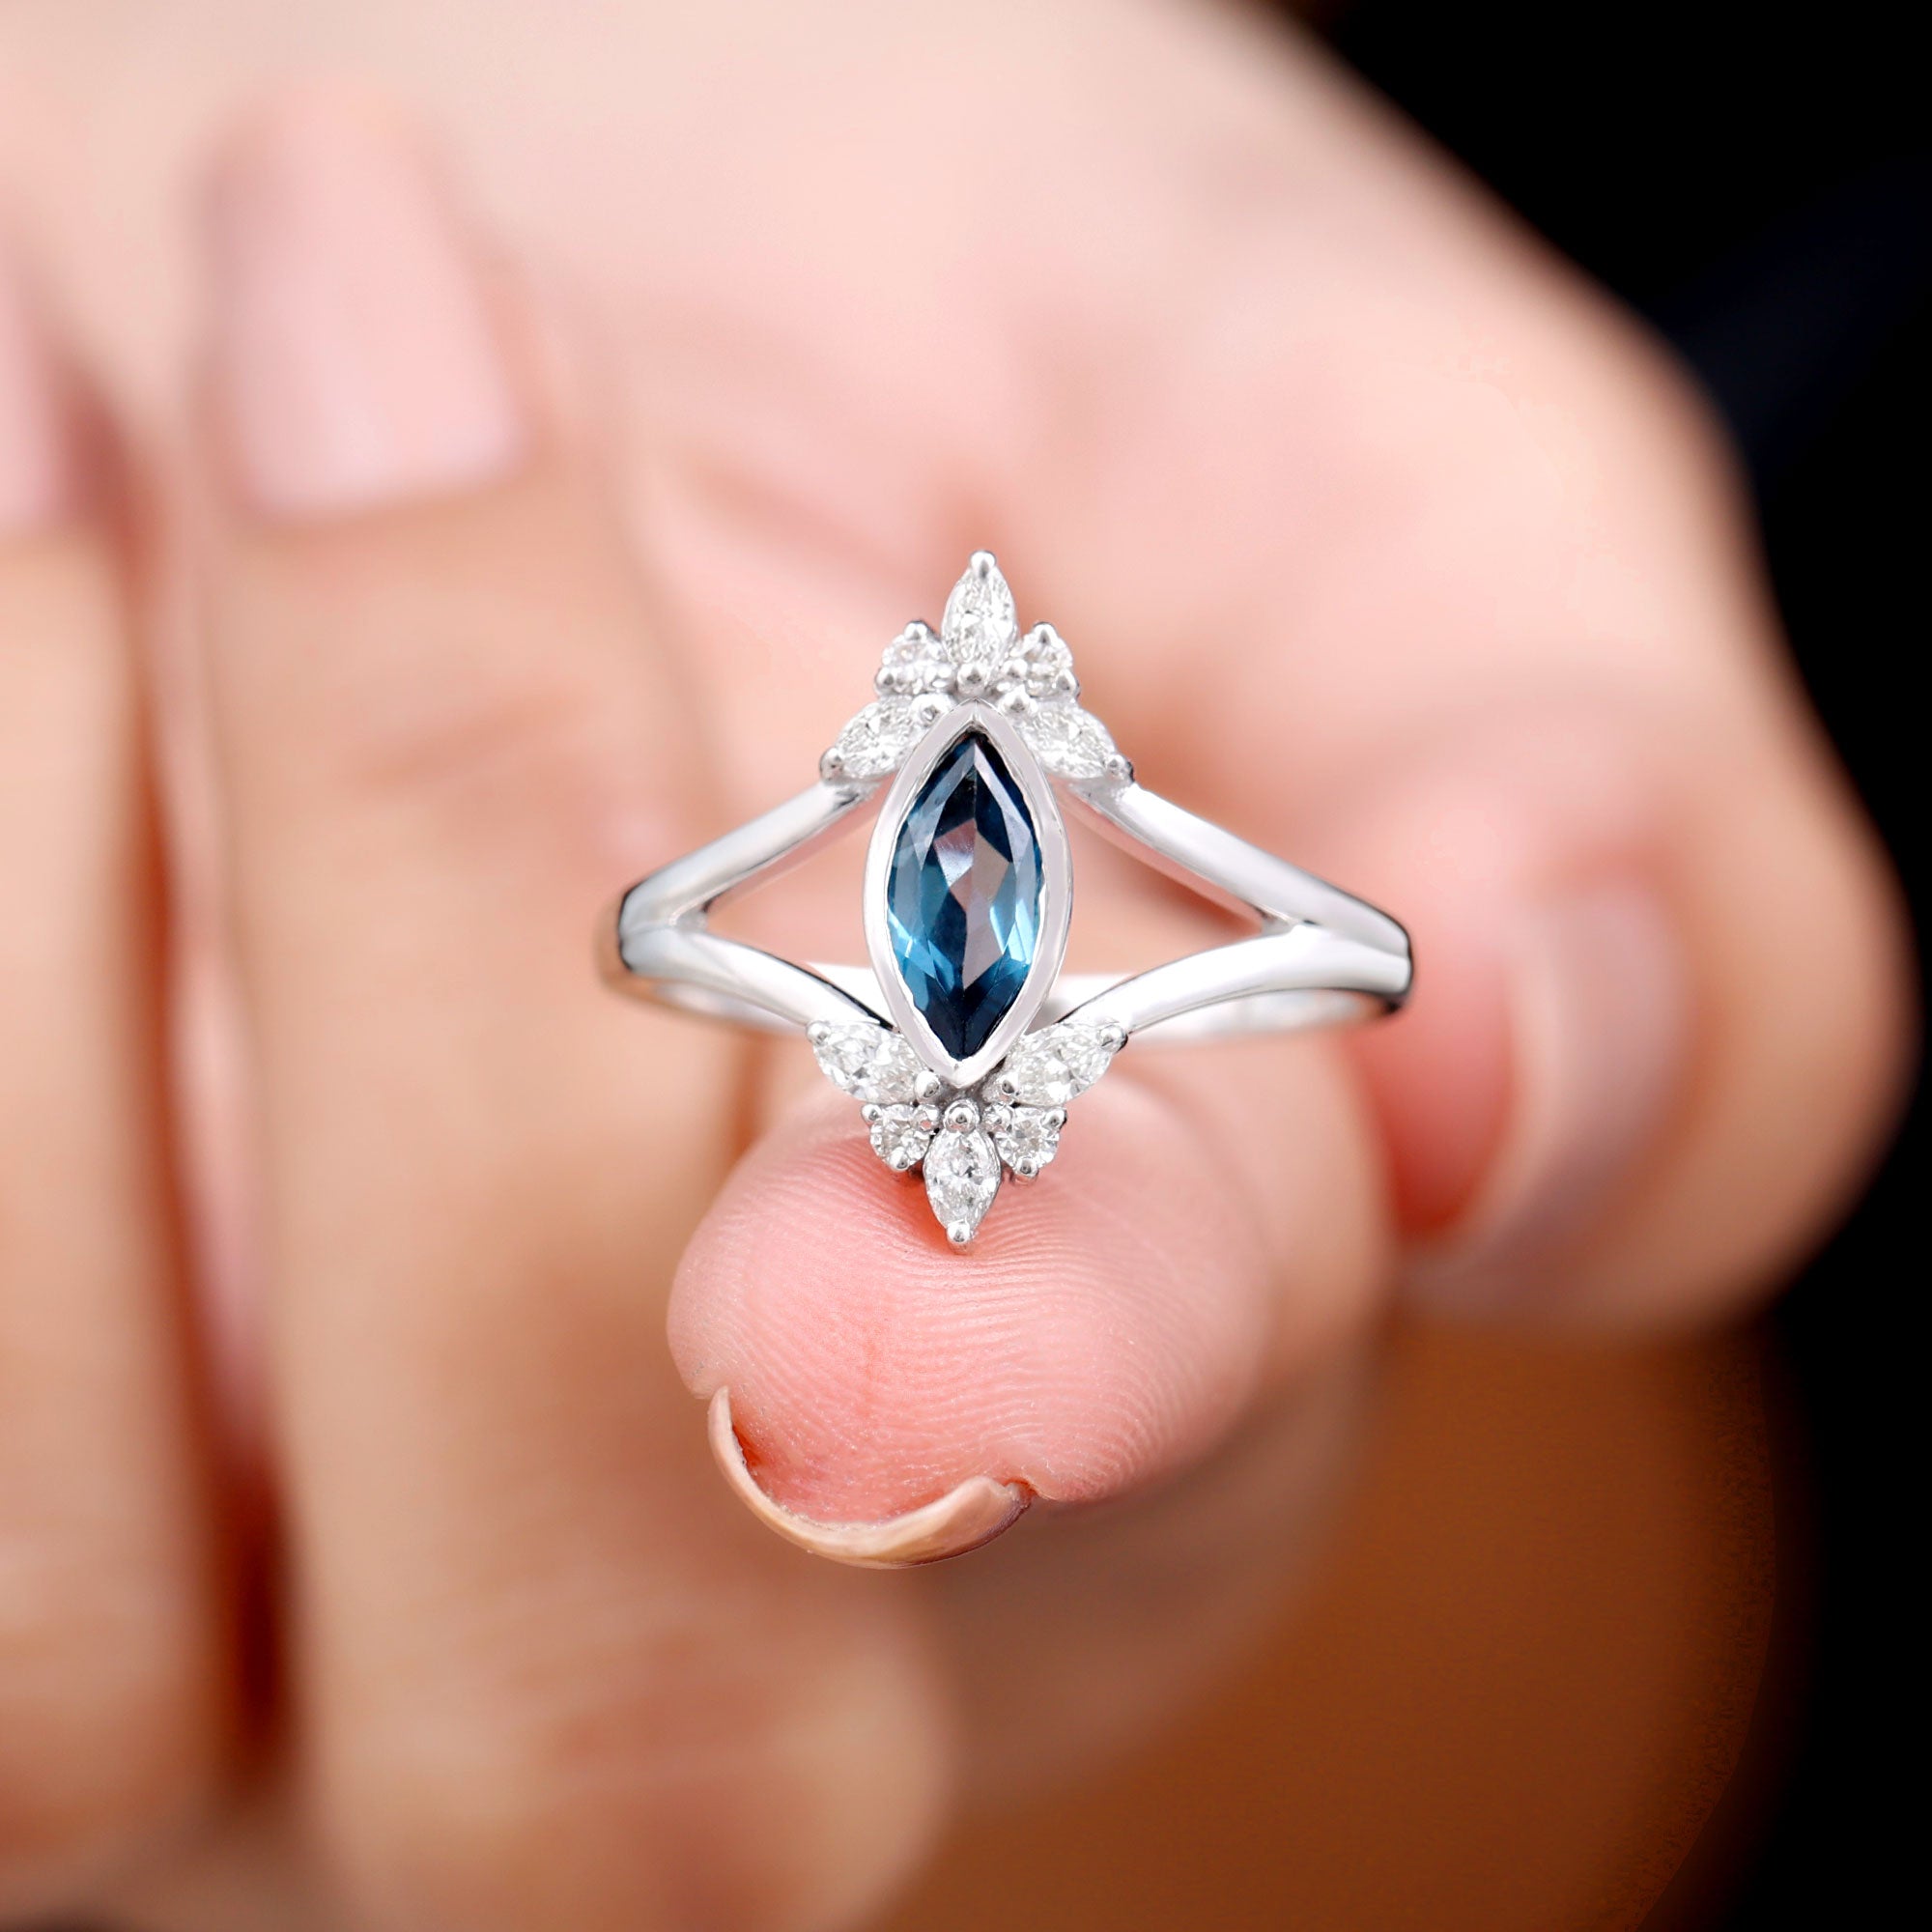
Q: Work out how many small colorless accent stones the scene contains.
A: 10